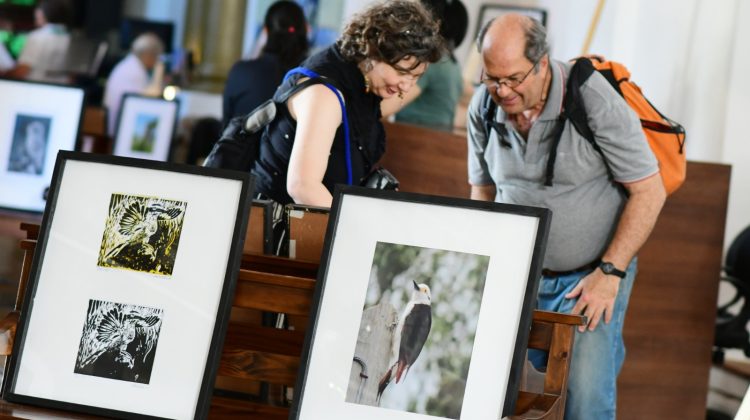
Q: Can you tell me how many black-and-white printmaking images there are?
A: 1